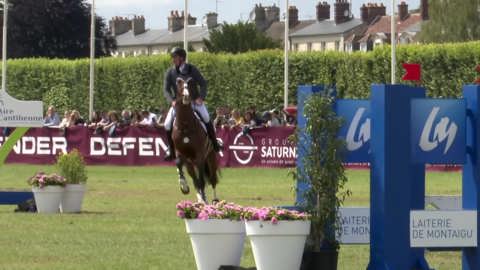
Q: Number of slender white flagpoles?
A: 5